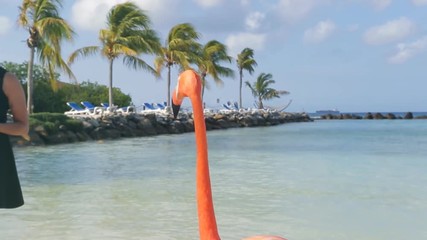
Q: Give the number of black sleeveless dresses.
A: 1